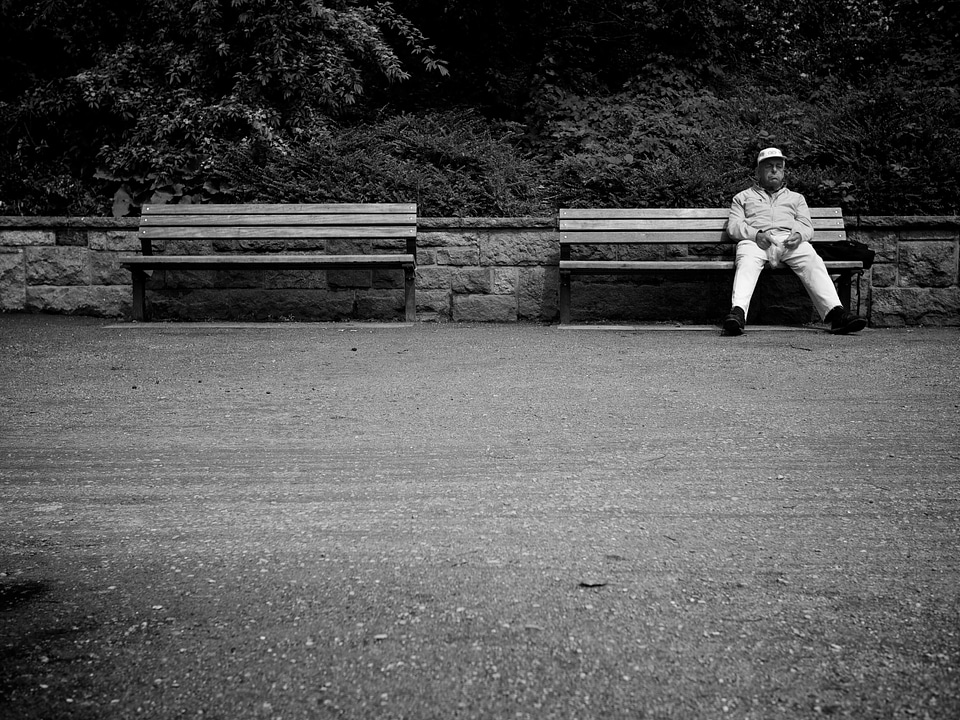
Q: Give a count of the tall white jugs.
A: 0